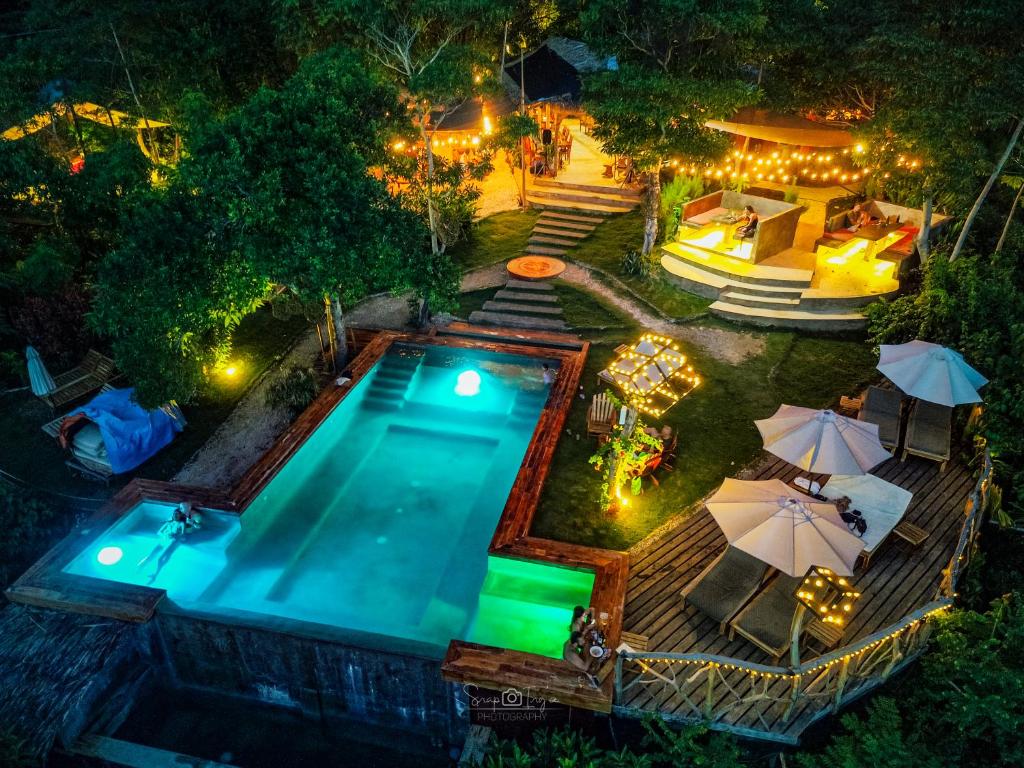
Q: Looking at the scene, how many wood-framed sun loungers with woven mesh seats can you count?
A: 4